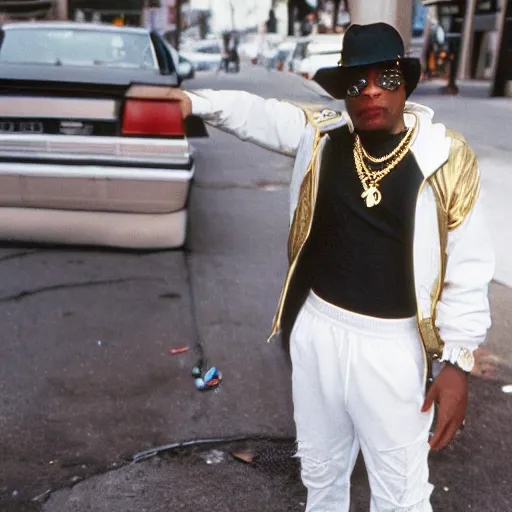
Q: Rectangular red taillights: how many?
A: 1